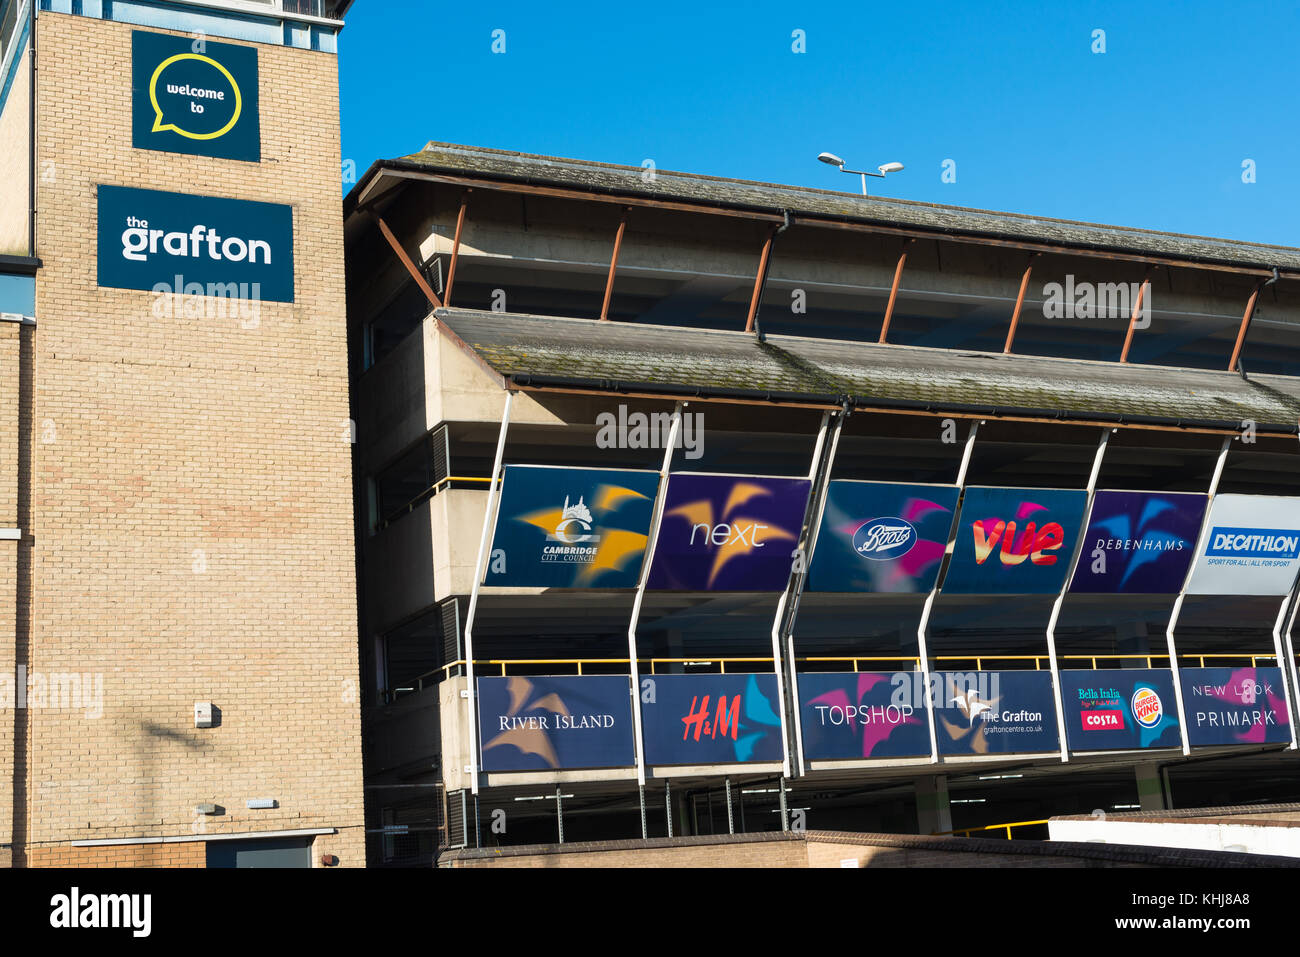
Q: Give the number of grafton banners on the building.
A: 2